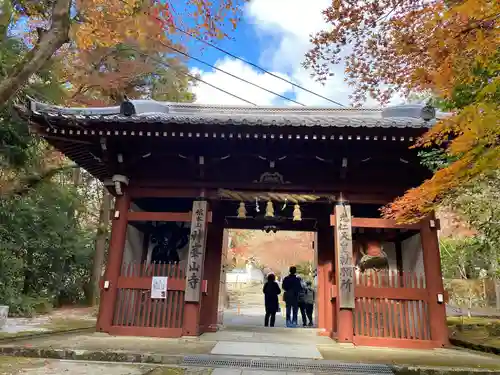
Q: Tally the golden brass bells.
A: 3